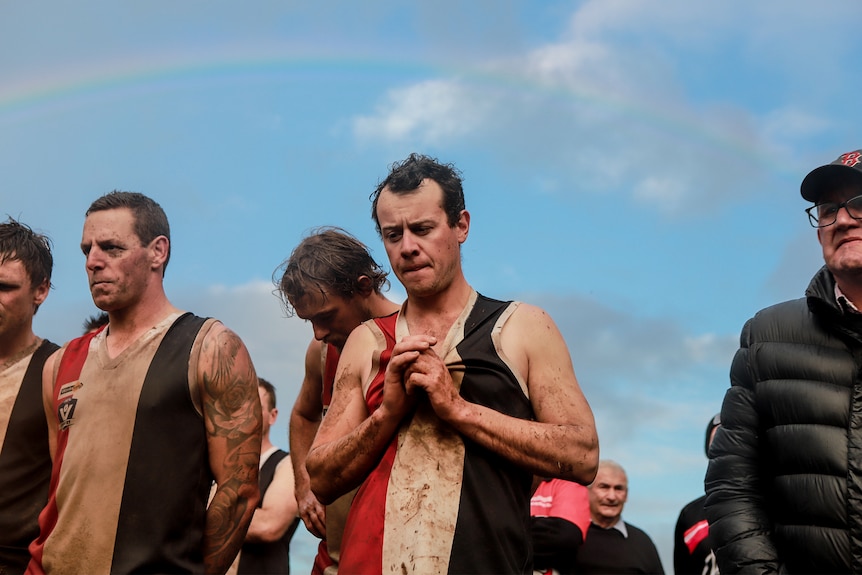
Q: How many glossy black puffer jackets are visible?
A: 1